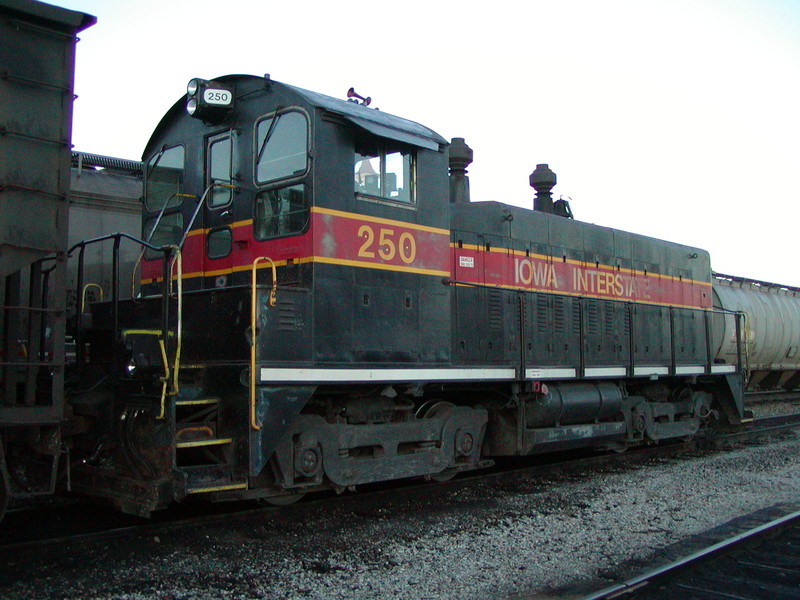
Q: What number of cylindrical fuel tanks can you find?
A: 1